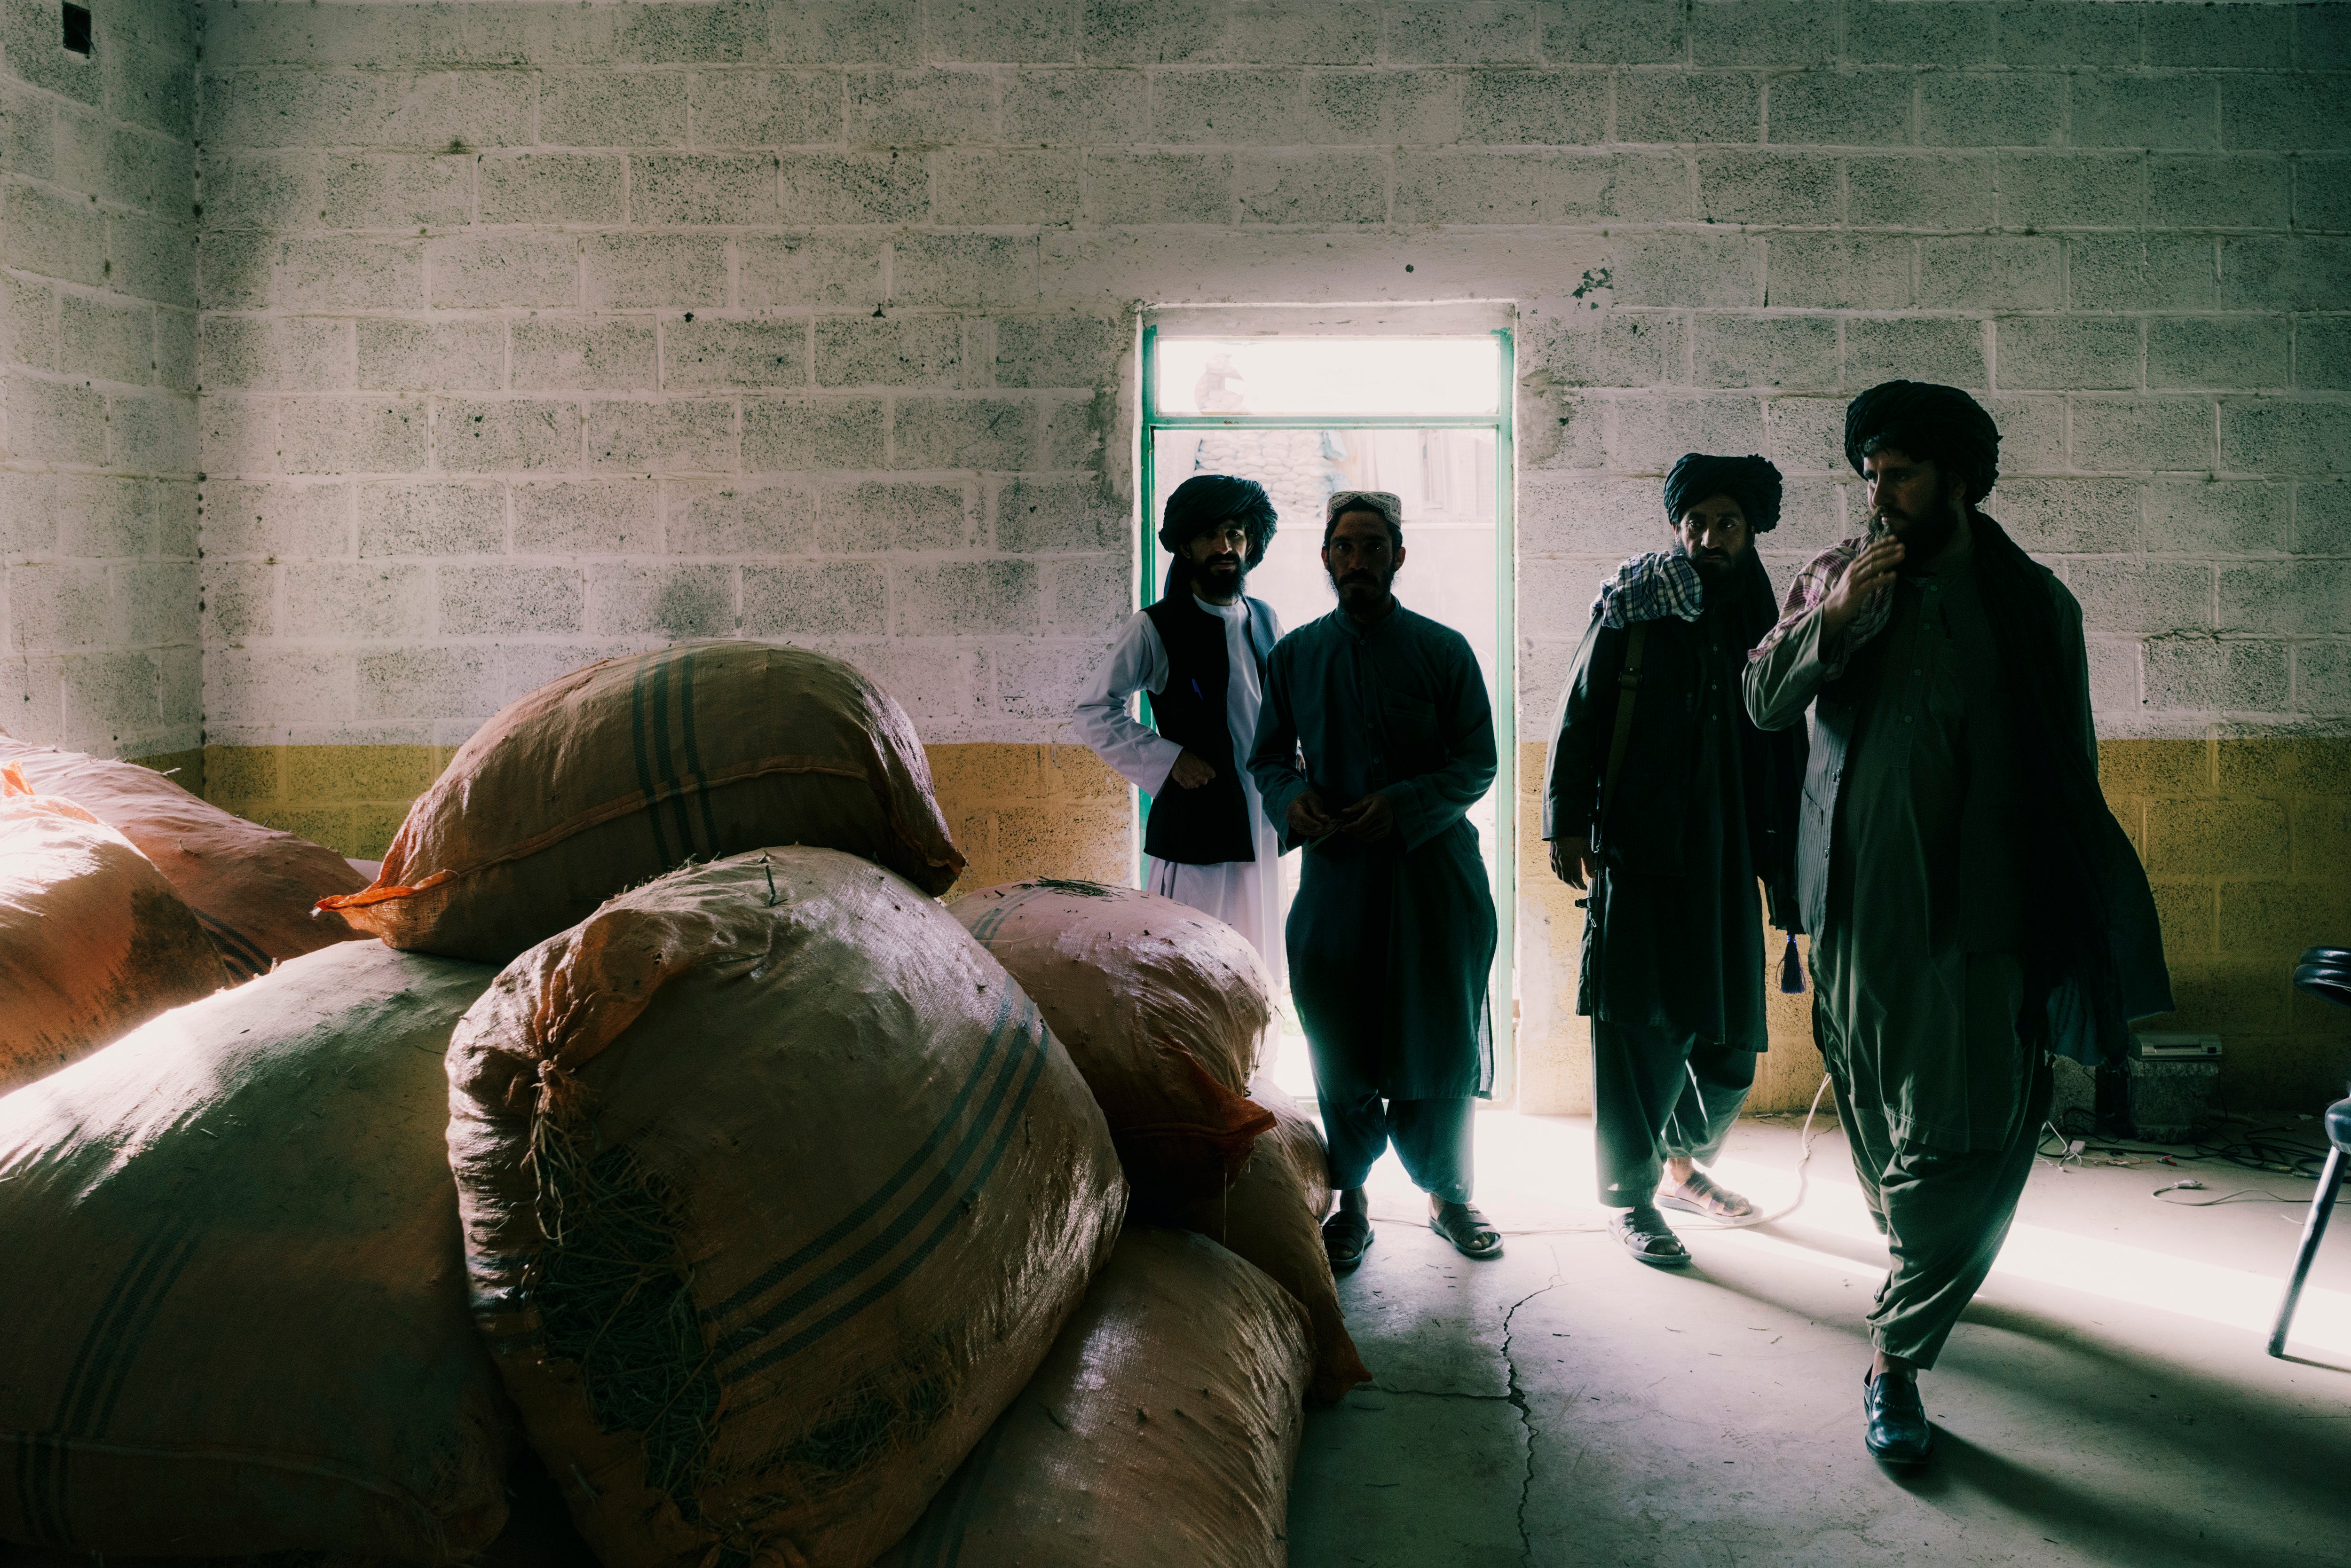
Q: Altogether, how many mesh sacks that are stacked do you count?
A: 8